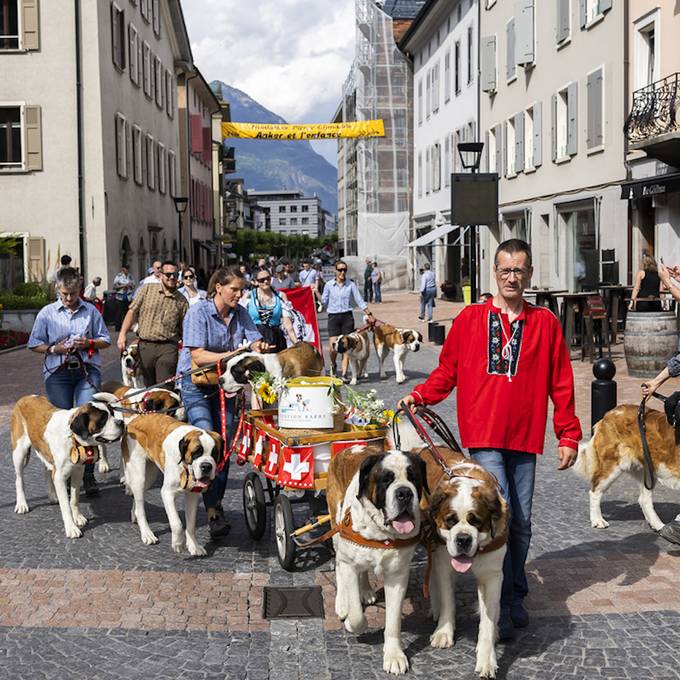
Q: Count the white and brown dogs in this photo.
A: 10